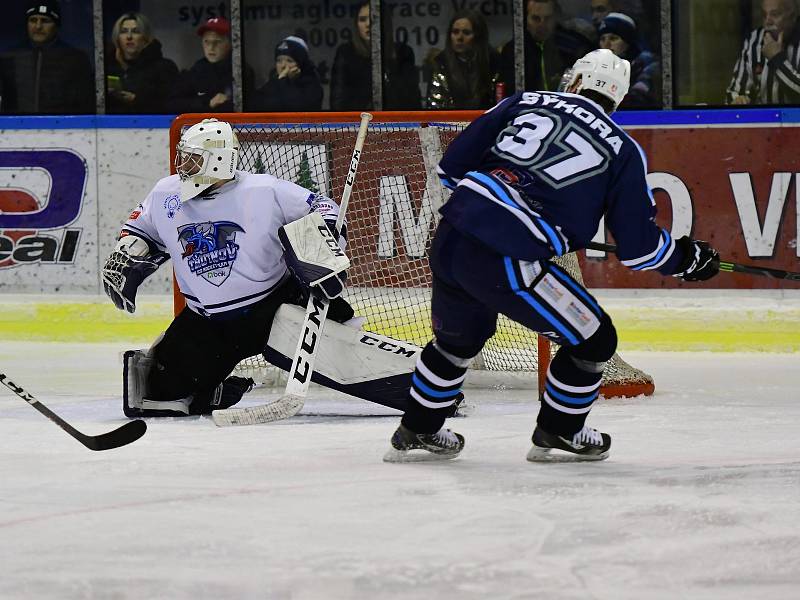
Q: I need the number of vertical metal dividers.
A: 5